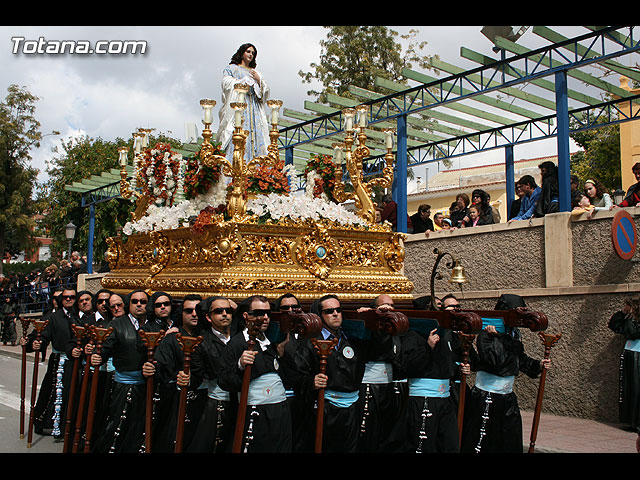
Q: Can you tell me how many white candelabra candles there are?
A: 11